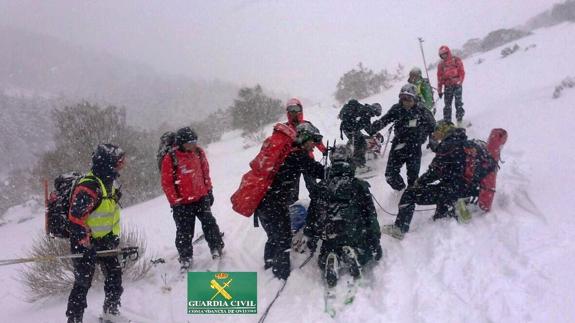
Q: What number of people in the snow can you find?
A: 10